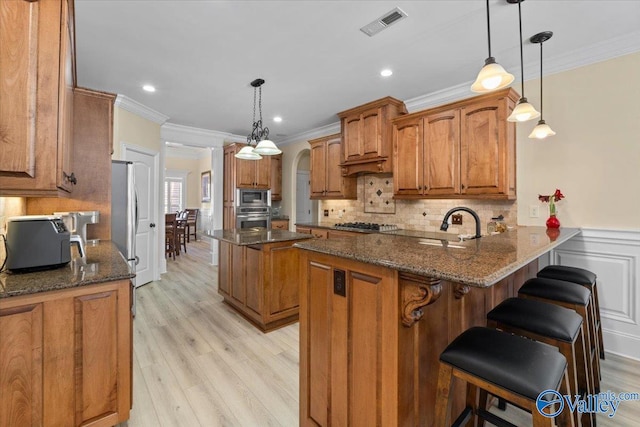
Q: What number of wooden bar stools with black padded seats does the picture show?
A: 4